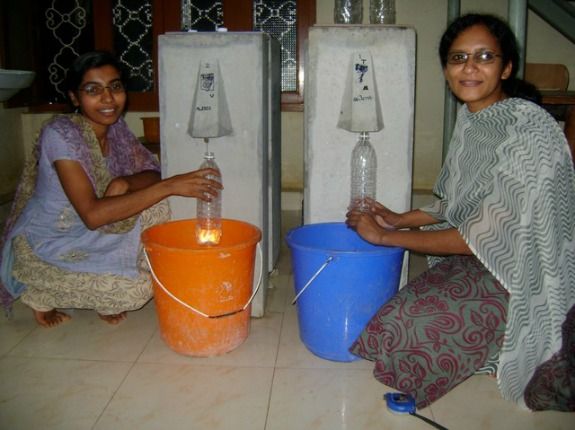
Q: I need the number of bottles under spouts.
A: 2